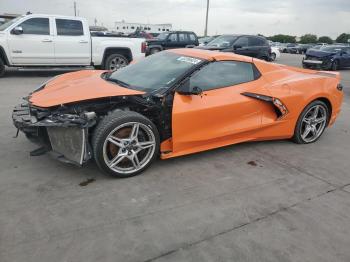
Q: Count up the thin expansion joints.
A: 2